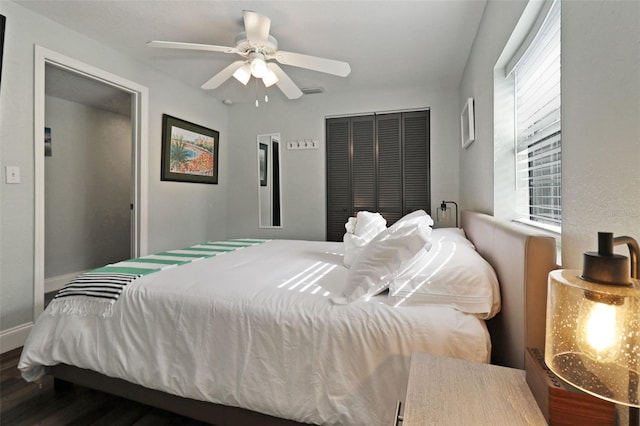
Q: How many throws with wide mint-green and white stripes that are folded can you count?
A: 1